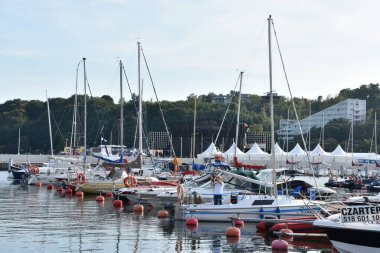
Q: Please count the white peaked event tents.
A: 7